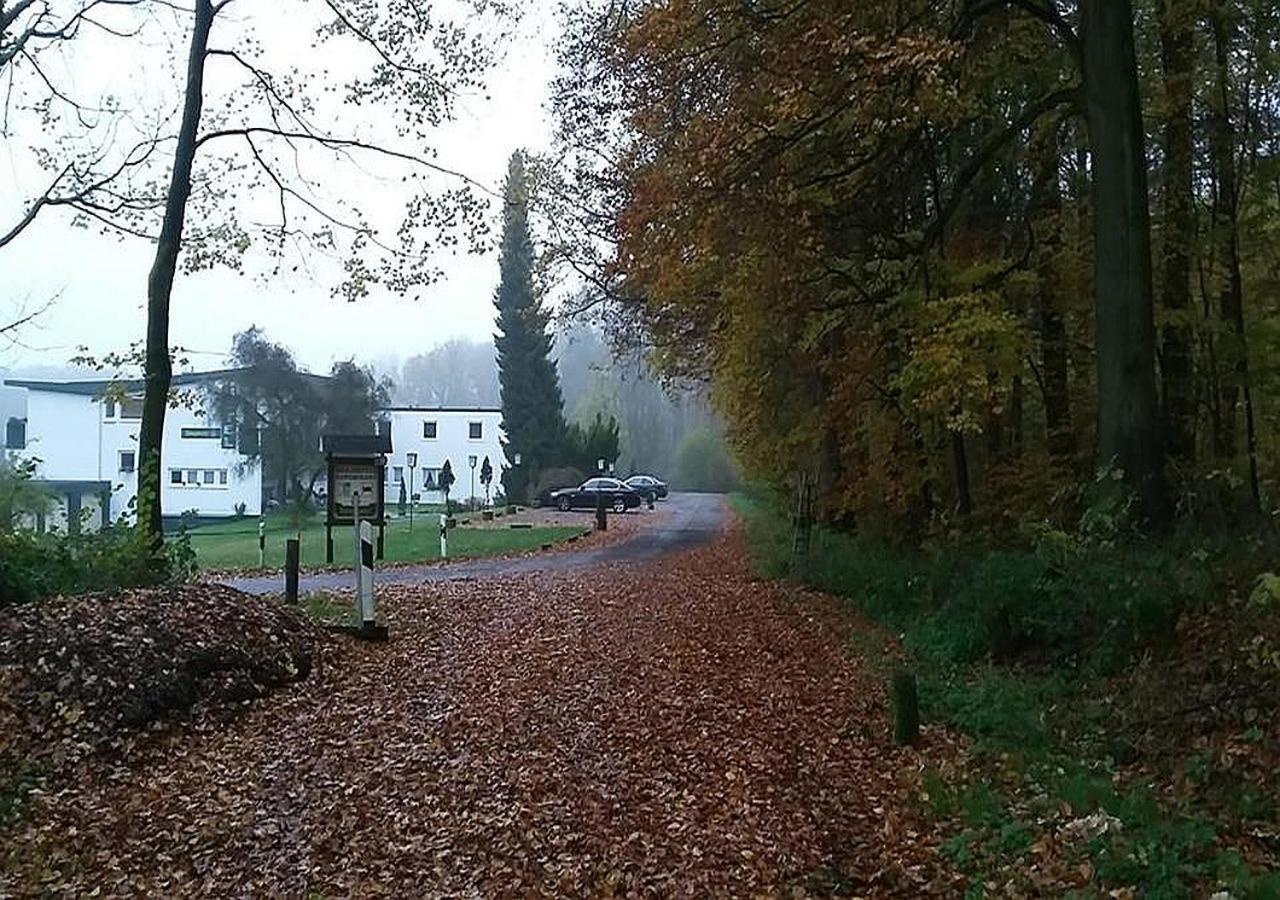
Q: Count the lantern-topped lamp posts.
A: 5